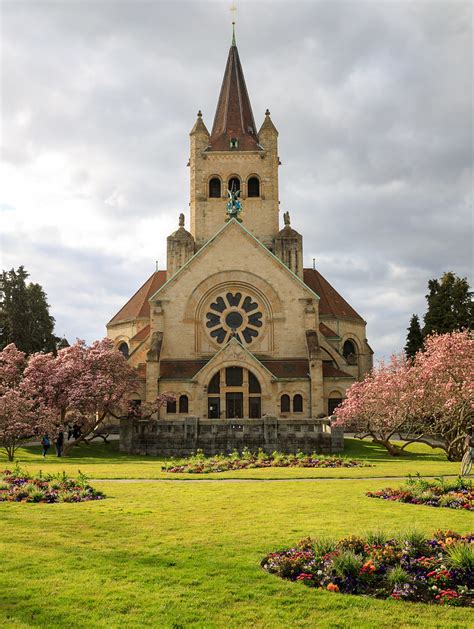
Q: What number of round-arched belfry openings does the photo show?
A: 3